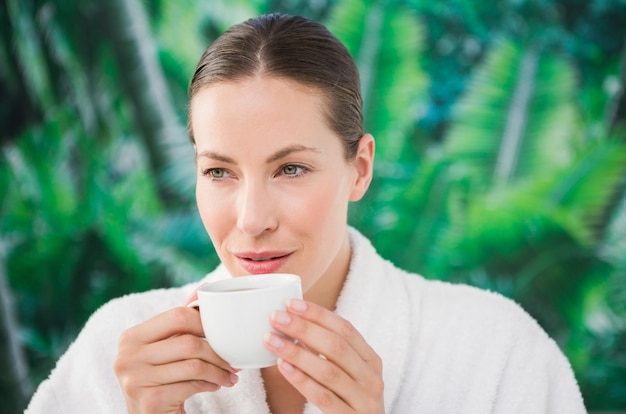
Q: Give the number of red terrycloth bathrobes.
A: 0